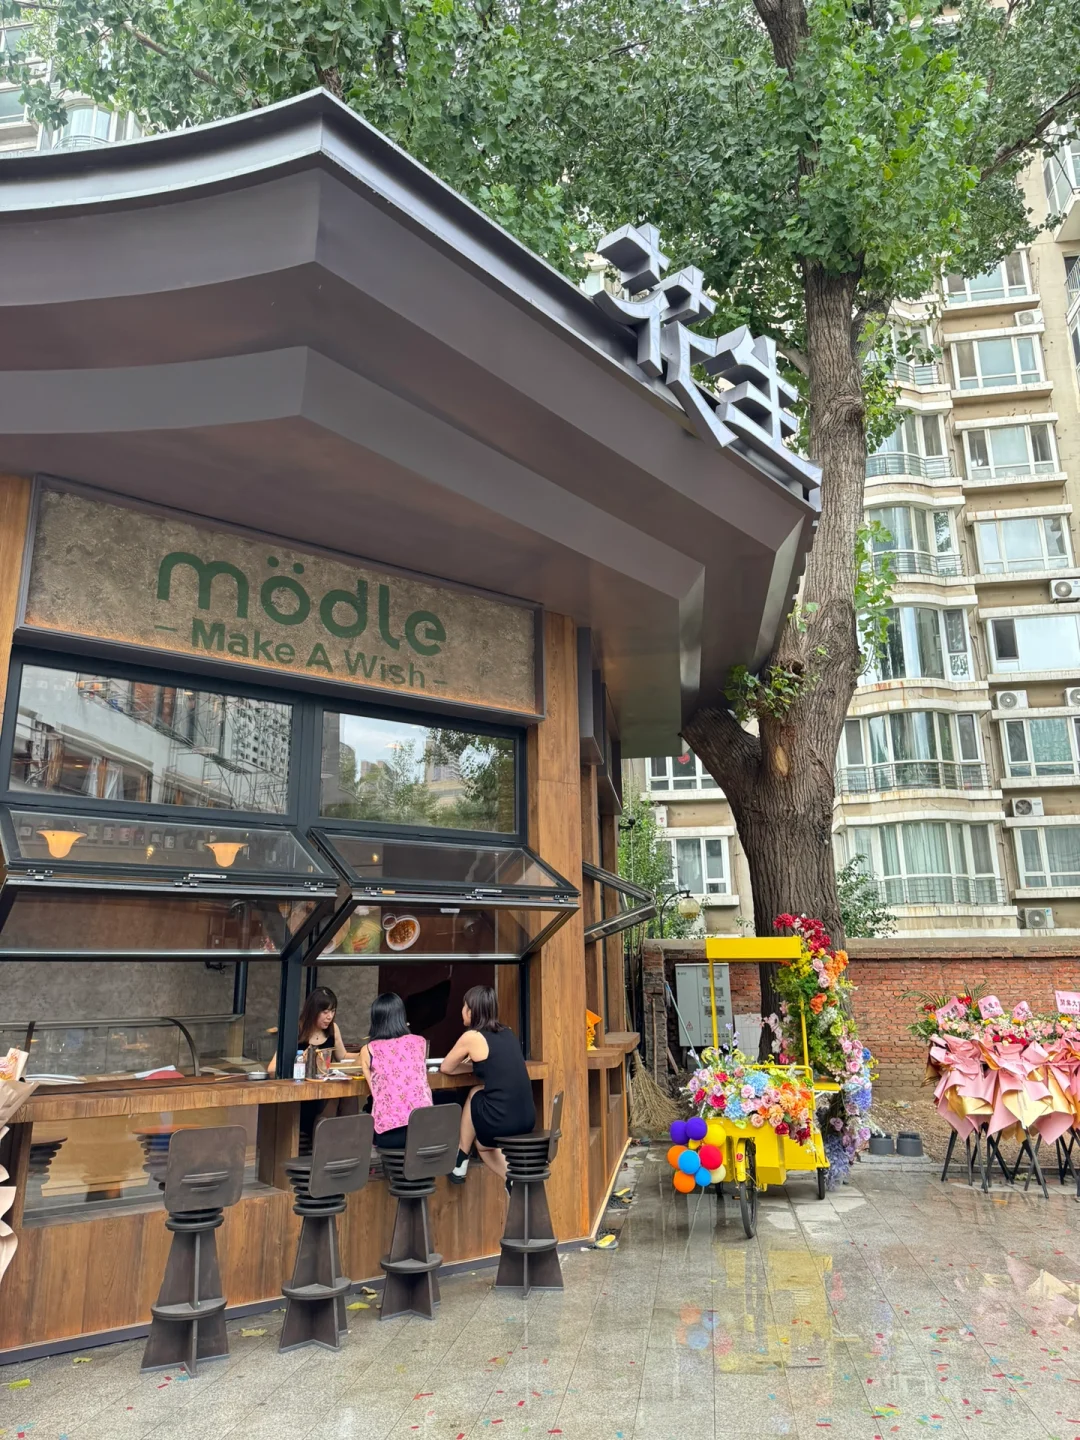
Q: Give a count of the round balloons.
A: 10